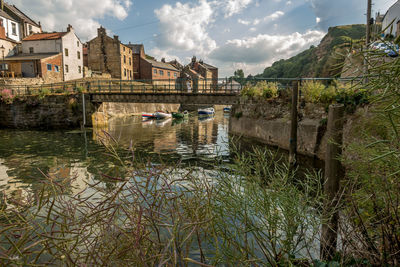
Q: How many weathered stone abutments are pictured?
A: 2